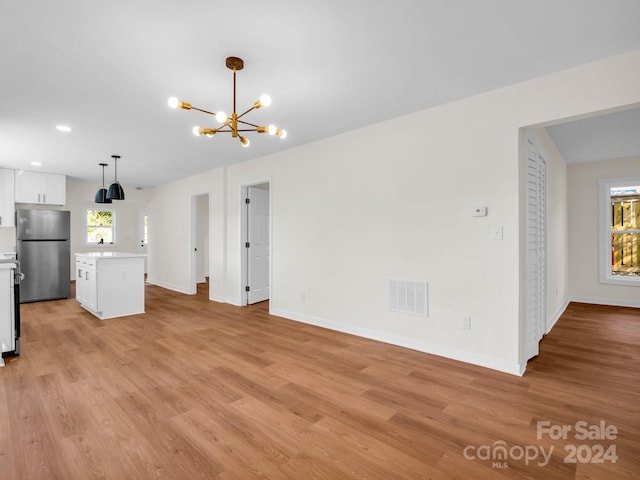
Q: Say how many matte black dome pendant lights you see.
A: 2